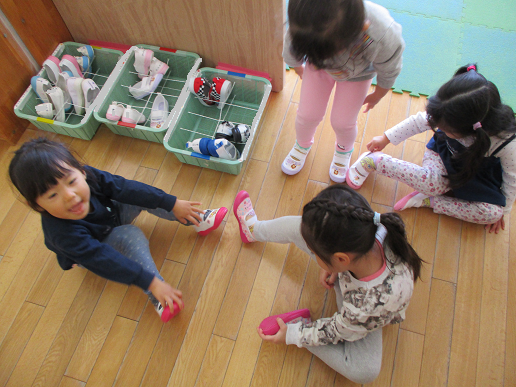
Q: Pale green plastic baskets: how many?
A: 3